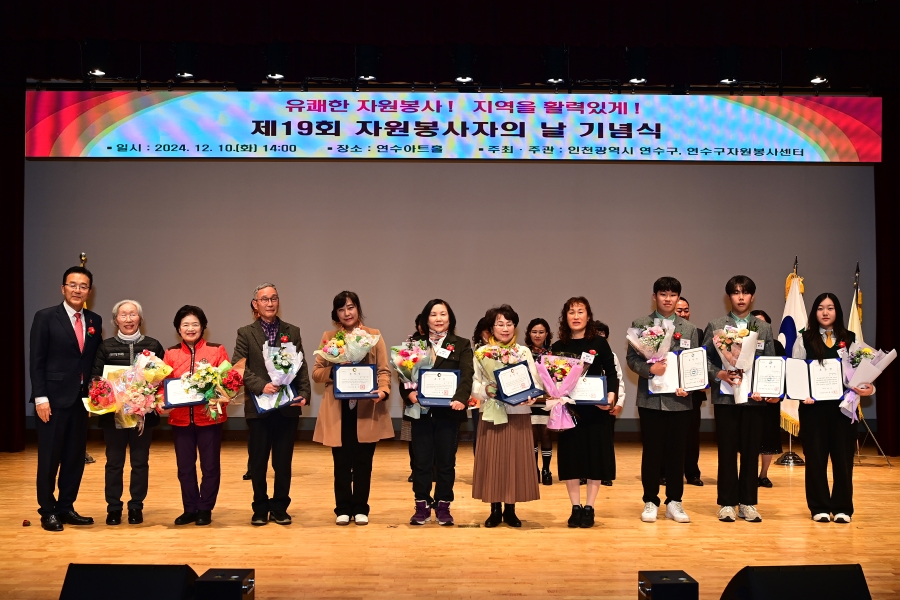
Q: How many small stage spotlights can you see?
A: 9